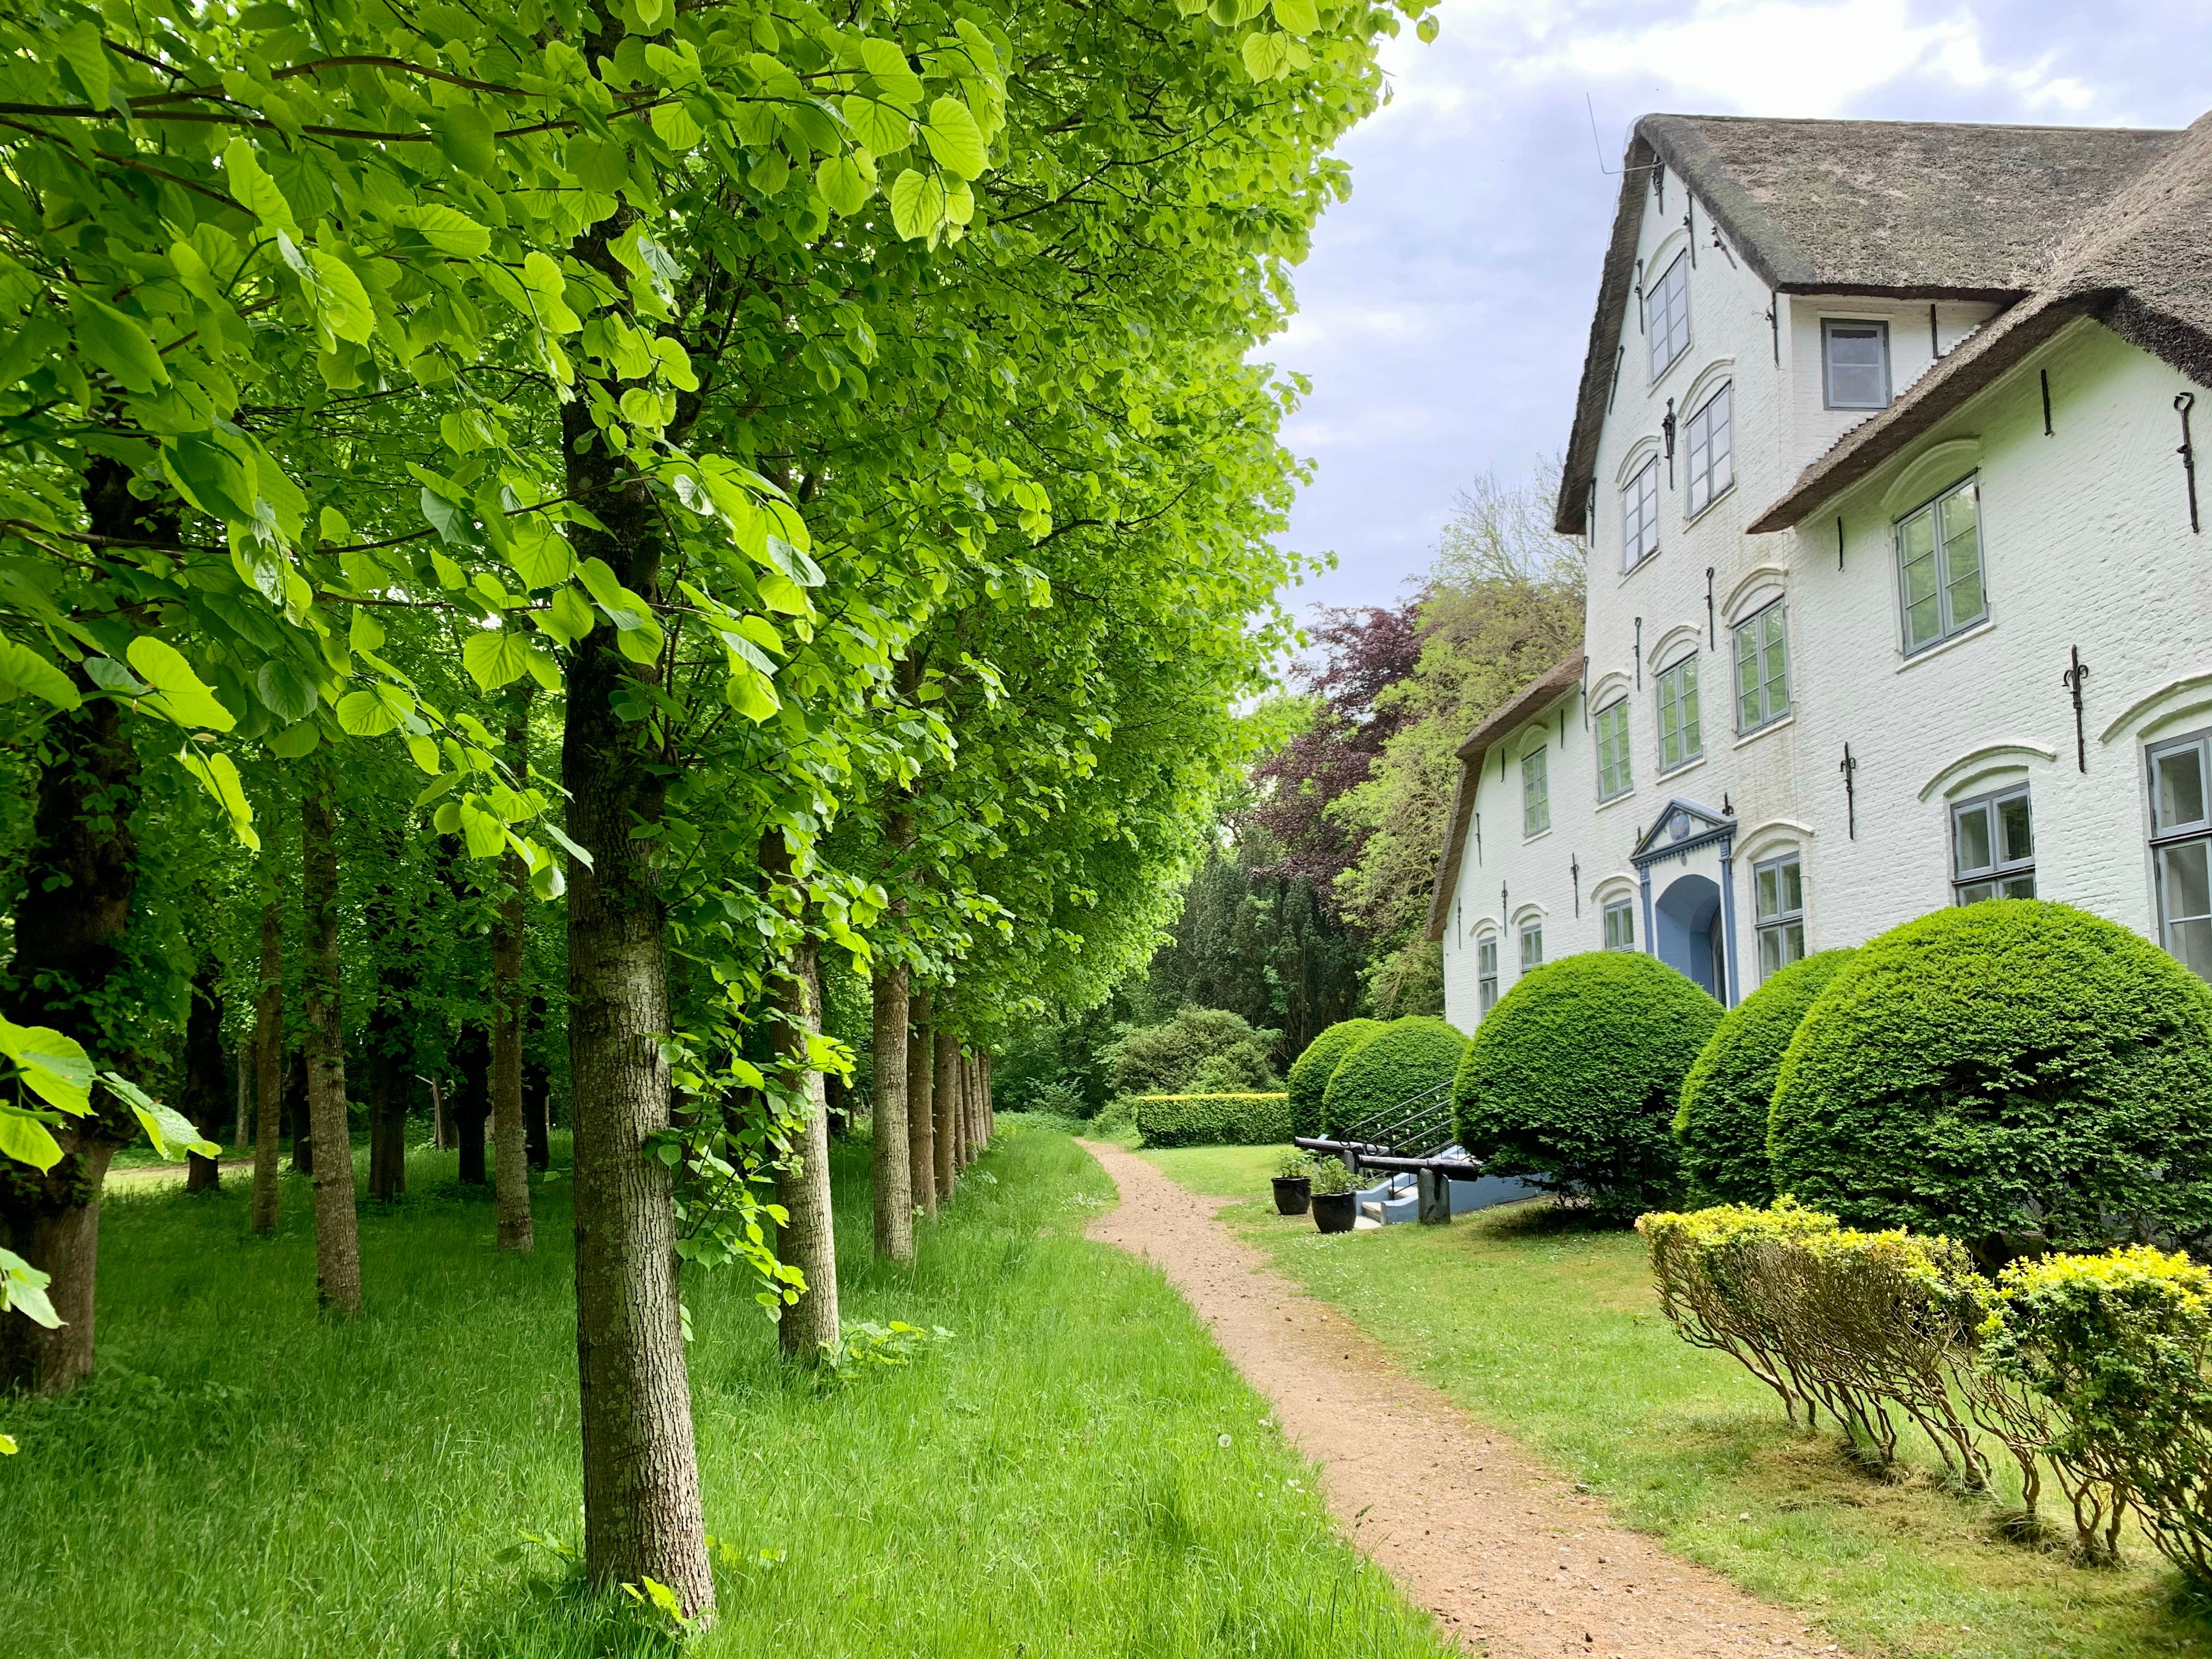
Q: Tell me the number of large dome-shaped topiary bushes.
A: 5